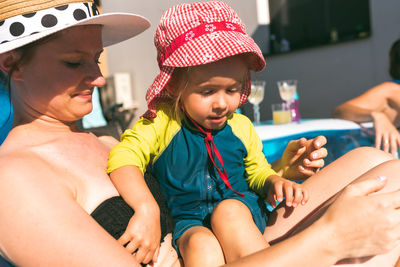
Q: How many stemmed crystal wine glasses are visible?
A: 2